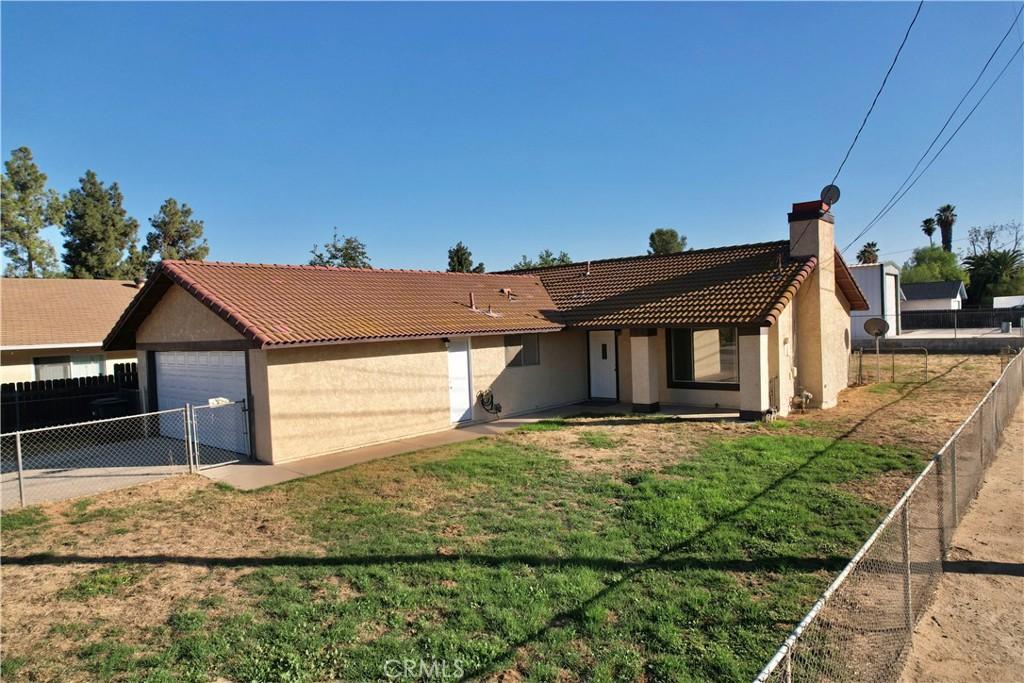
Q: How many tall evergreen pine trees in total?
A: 3